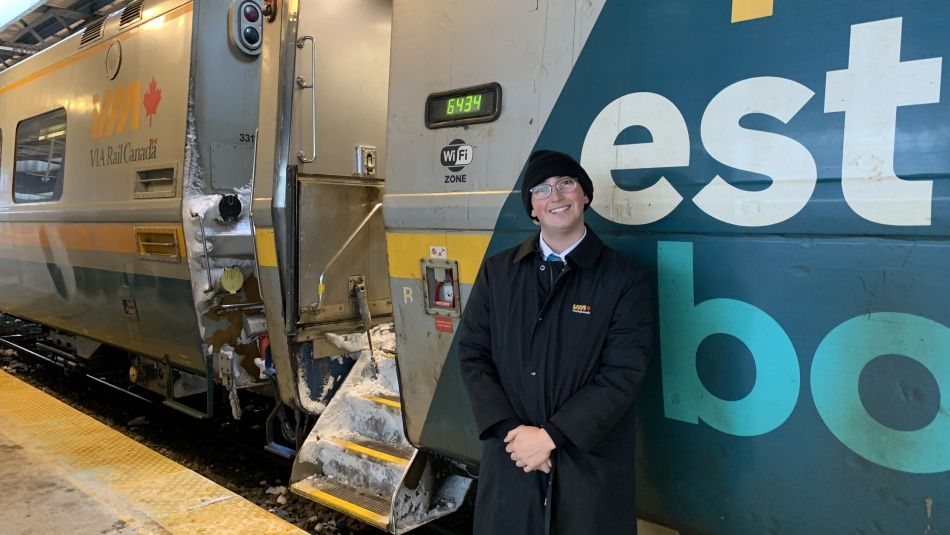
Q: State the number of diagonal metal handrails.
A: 1